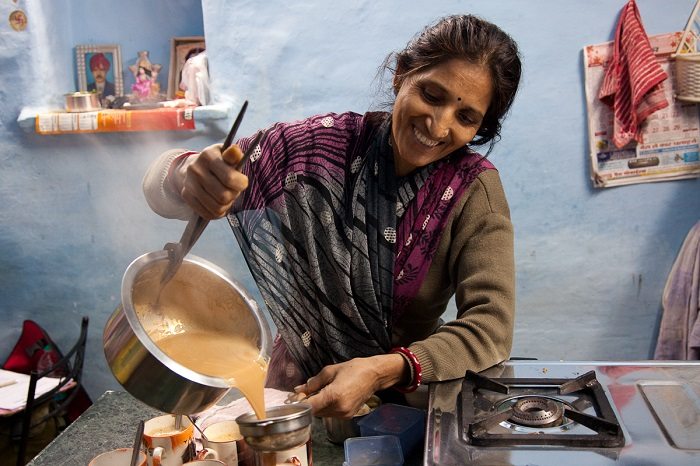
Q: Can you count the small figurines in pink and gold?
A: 1